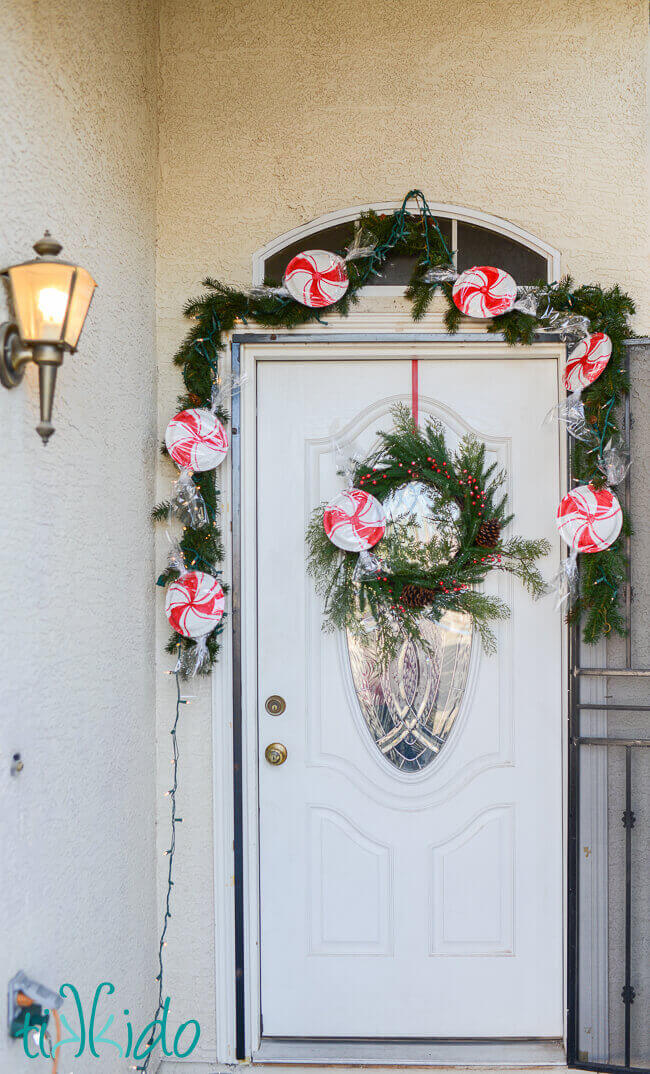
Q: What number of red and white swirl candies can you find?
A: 7